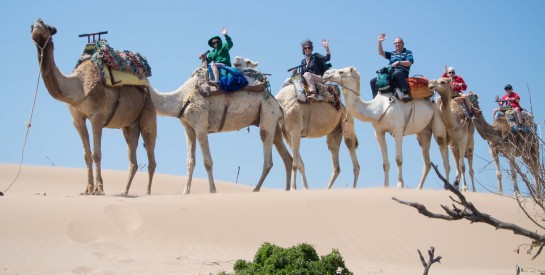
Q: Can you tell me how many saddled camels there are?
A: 6